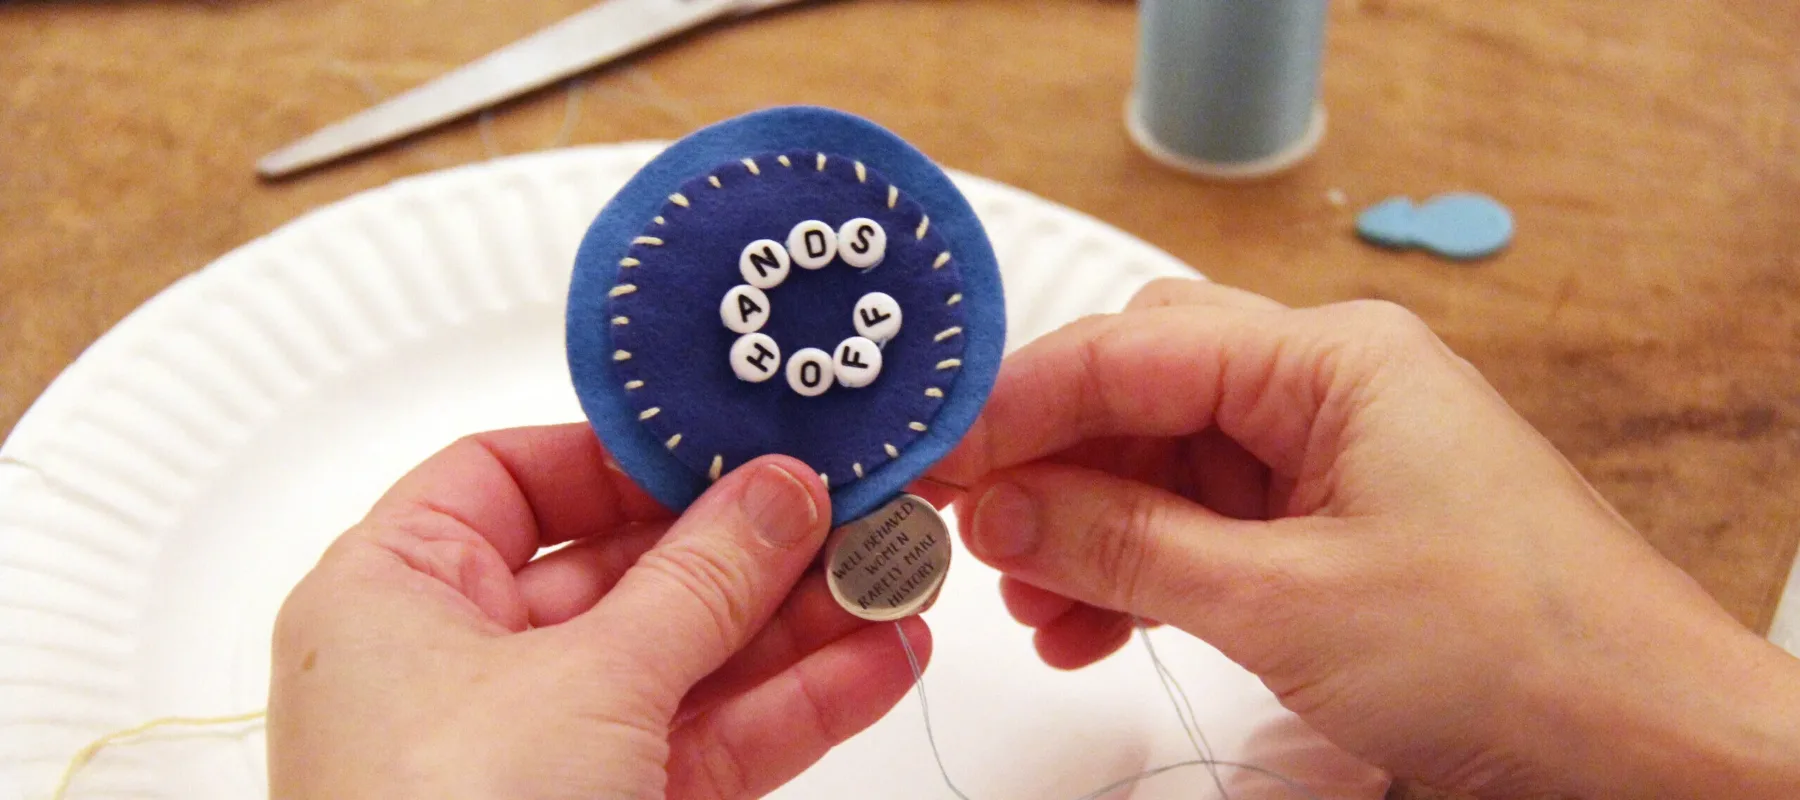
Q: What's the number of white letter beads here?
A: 8